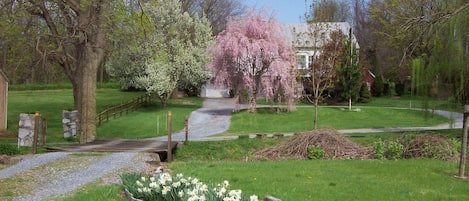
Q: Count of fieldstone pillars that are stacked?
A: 2